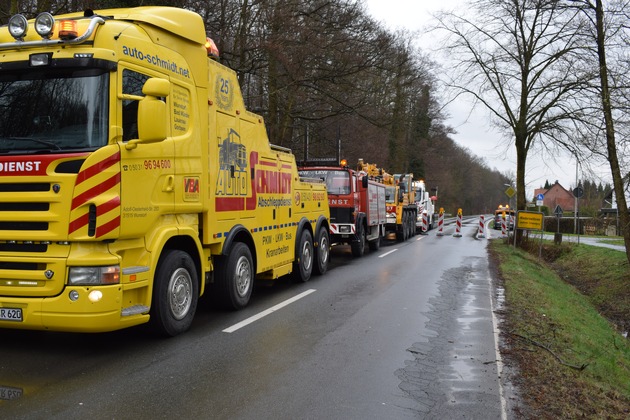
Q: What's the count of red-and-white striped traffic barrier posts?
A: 5